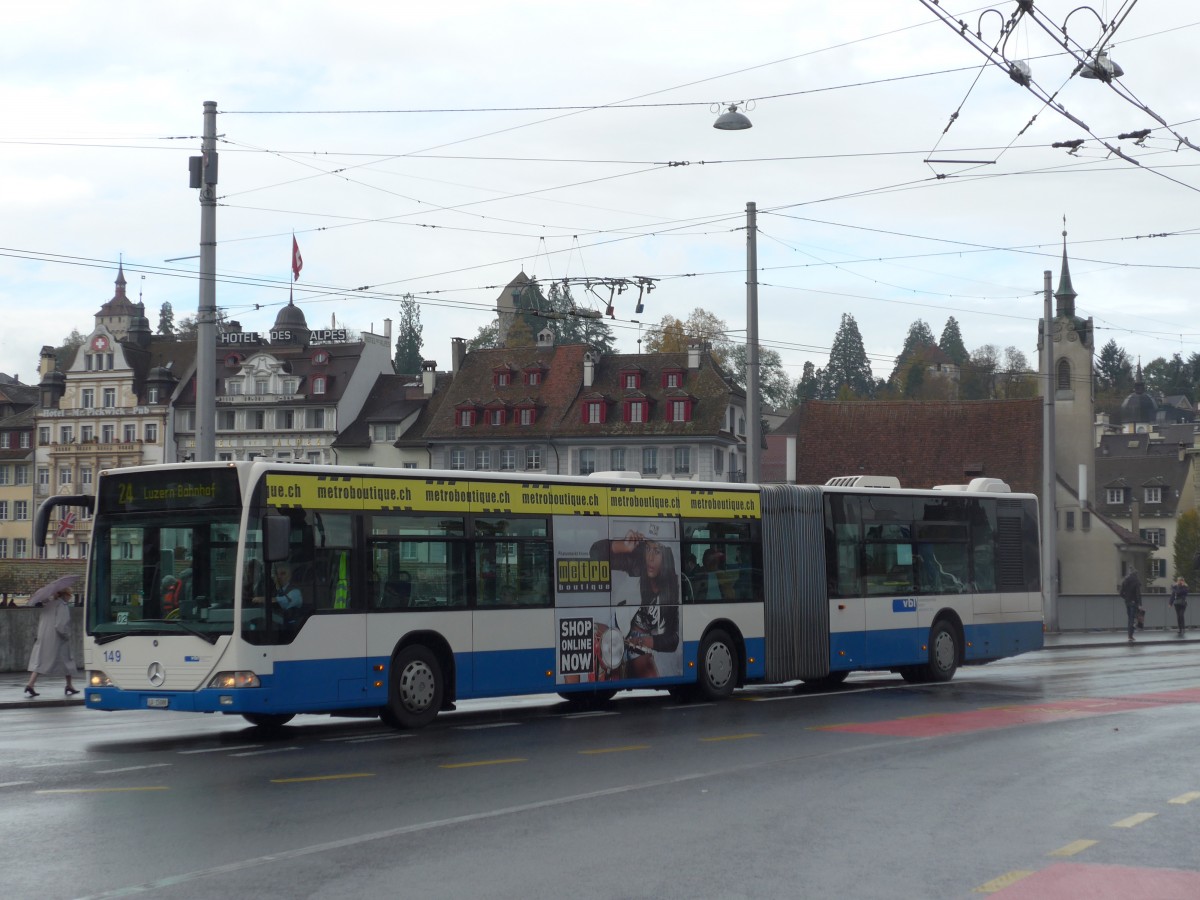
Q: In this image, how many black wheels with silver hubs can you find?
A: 3